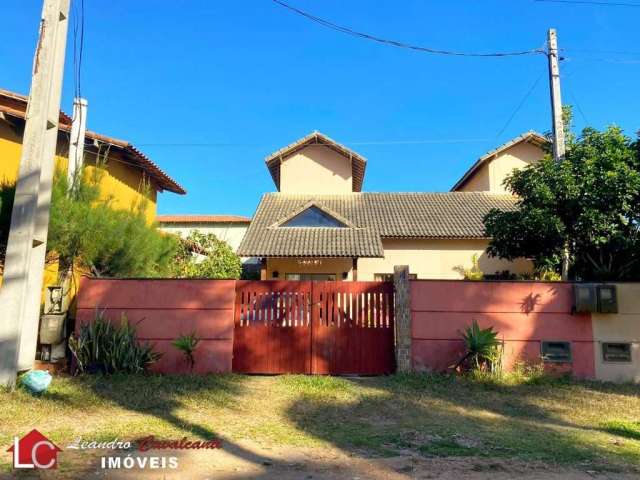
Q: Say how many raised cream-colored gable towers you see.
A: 2